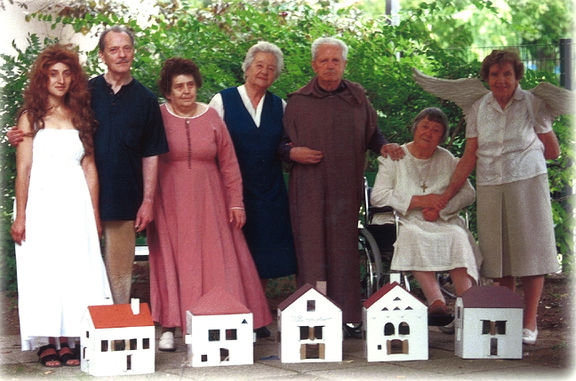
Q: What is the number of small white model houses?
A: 5